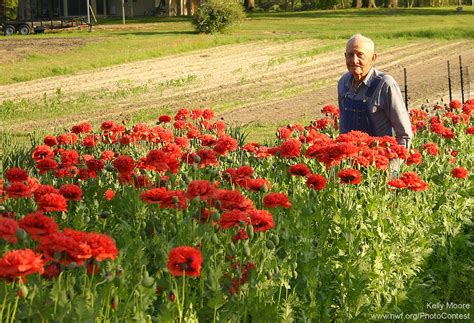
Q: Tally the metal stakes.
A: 3